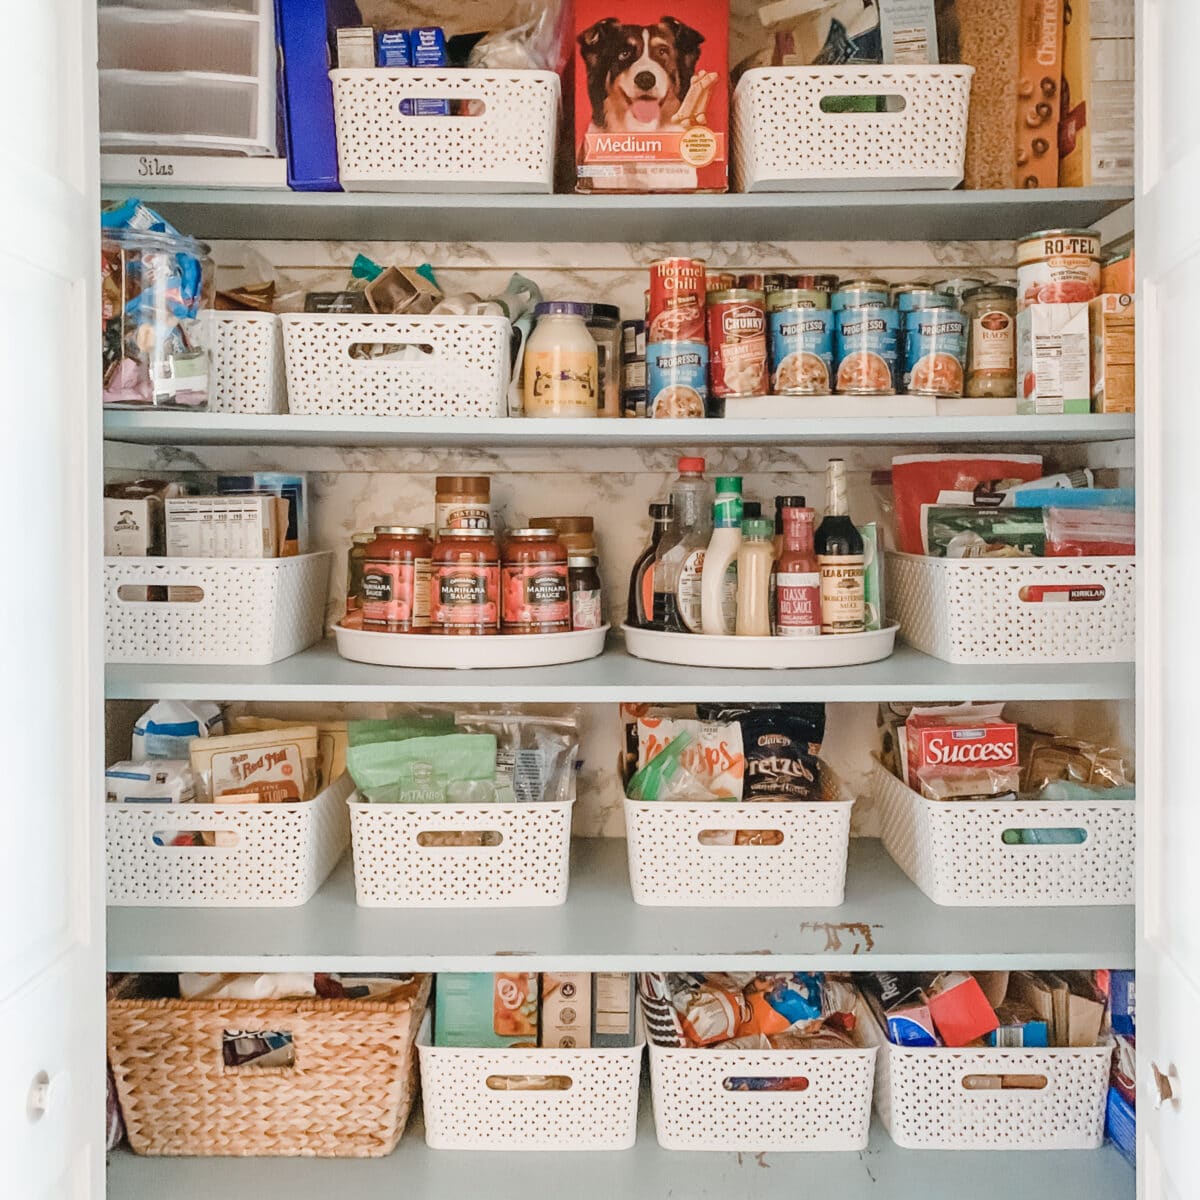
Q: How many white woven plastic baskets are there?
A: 13